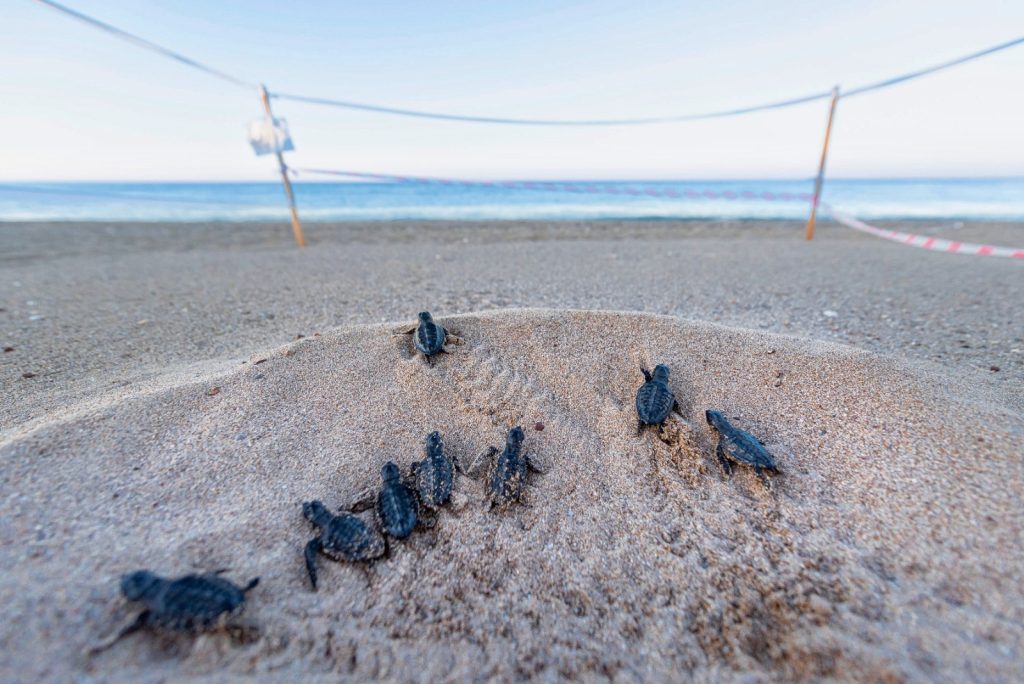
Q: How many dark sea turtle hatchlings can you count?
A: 8